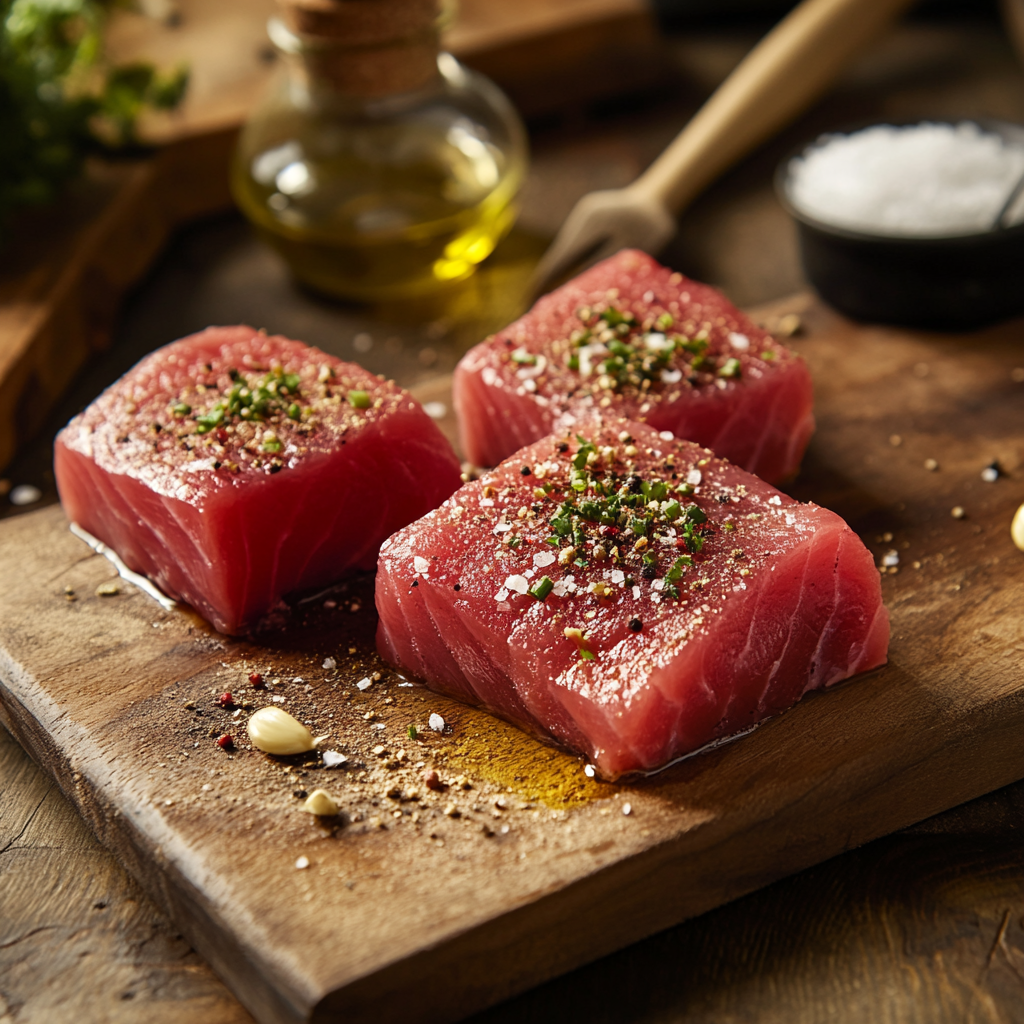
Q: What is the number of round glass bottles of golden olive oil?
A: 1